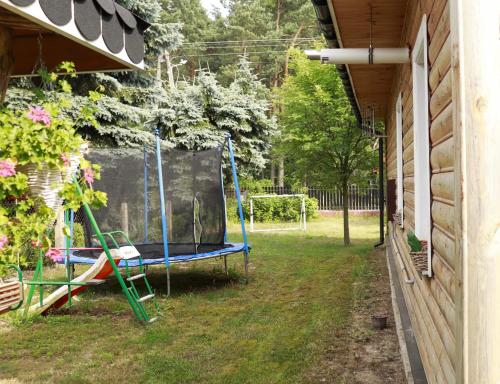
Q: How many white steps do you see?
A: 3